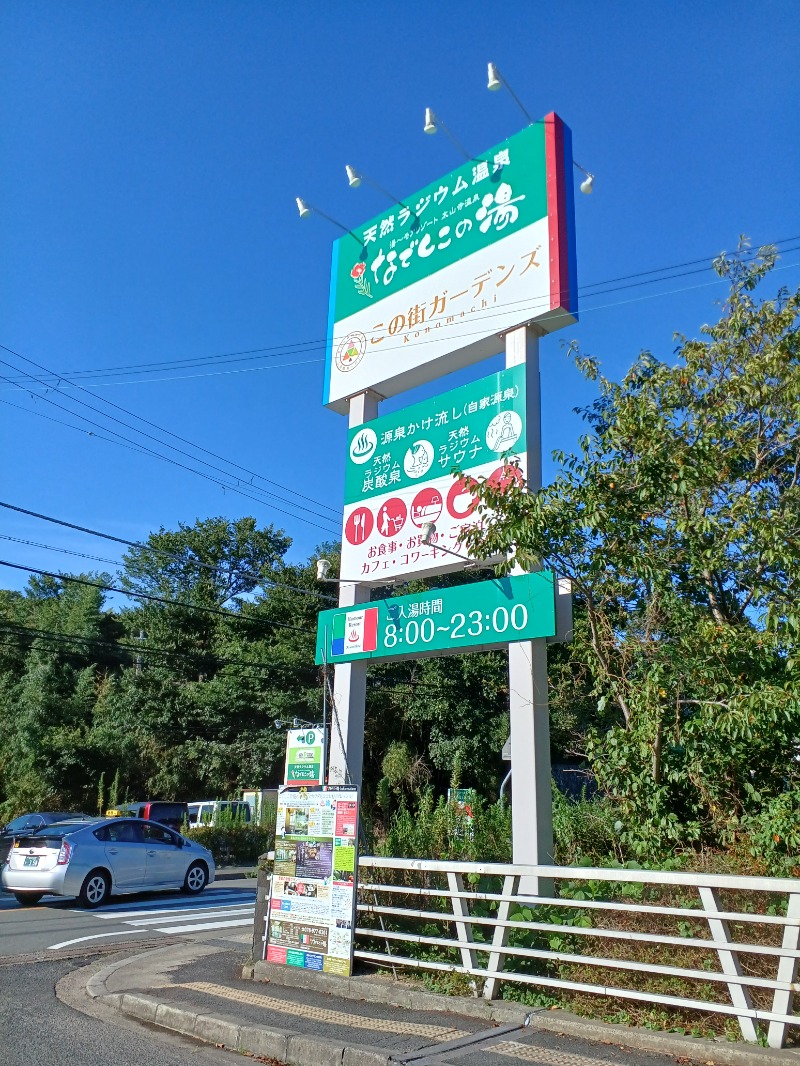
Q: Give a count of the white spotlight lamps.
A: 7